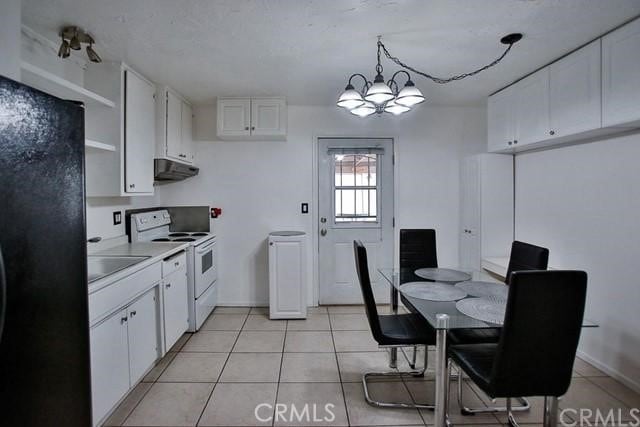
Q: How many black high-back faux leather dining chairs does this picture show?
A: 4